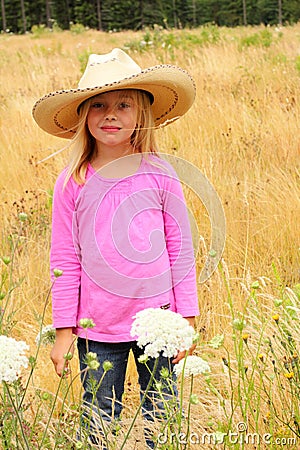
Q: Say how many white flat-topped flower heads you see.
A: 4